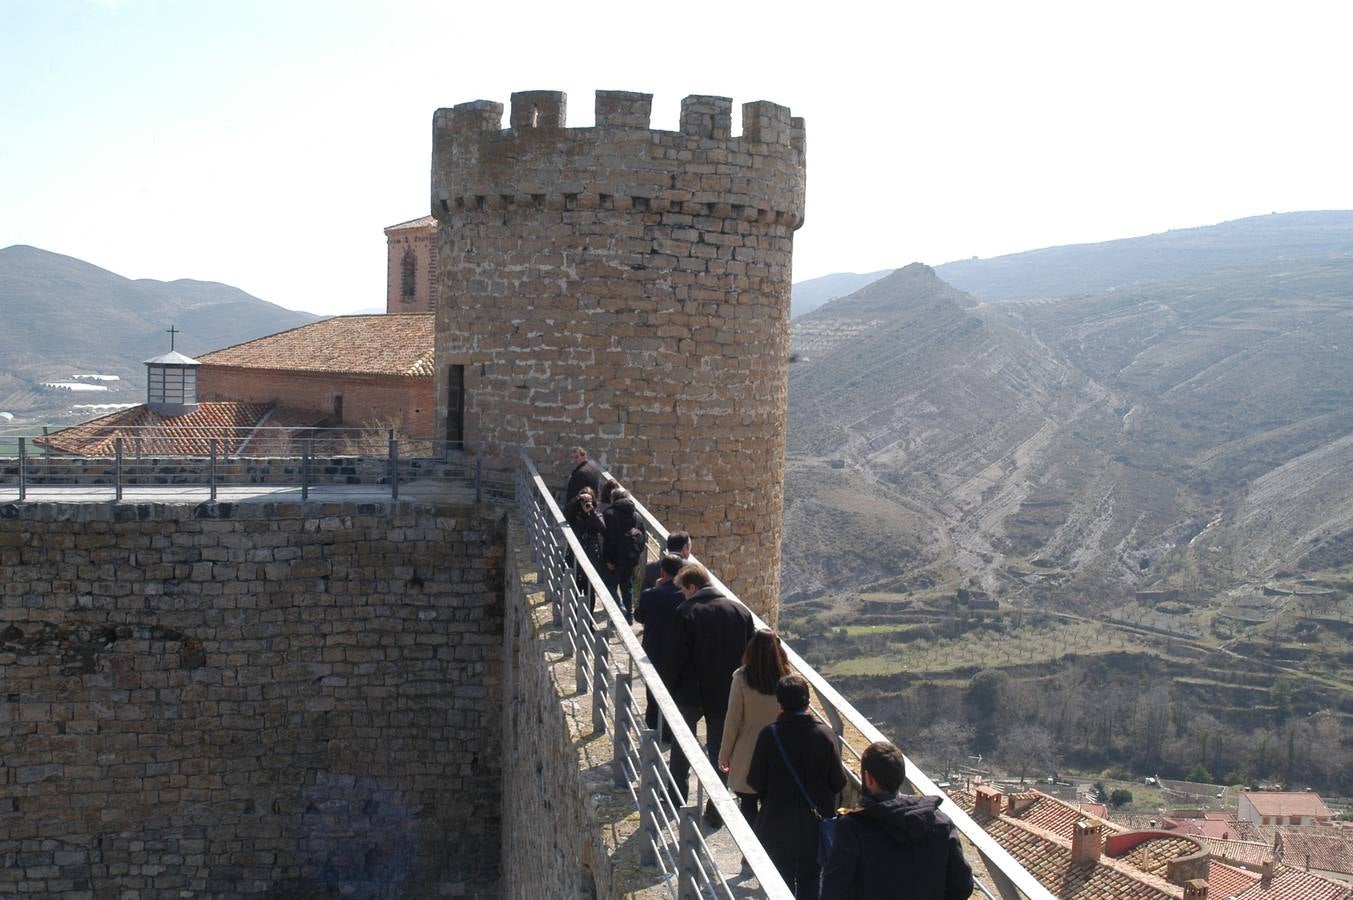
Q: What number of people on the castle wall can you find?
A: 10